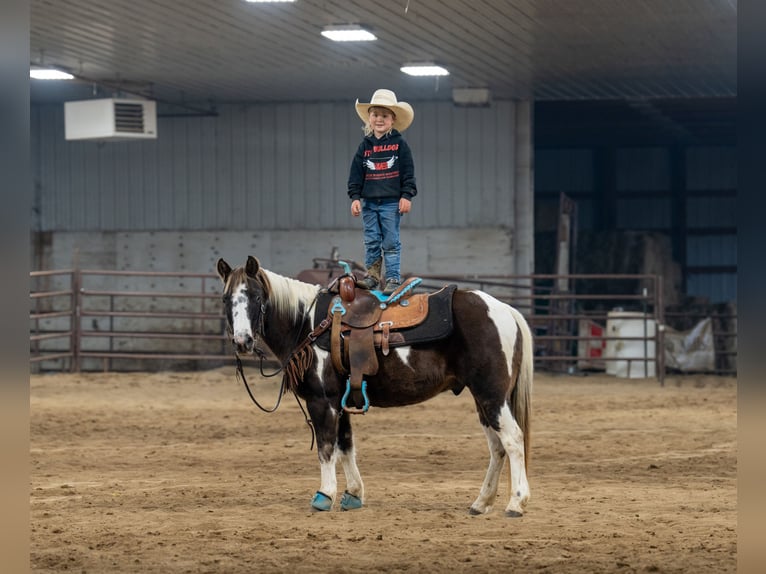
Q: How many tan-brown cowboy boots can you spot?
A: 2